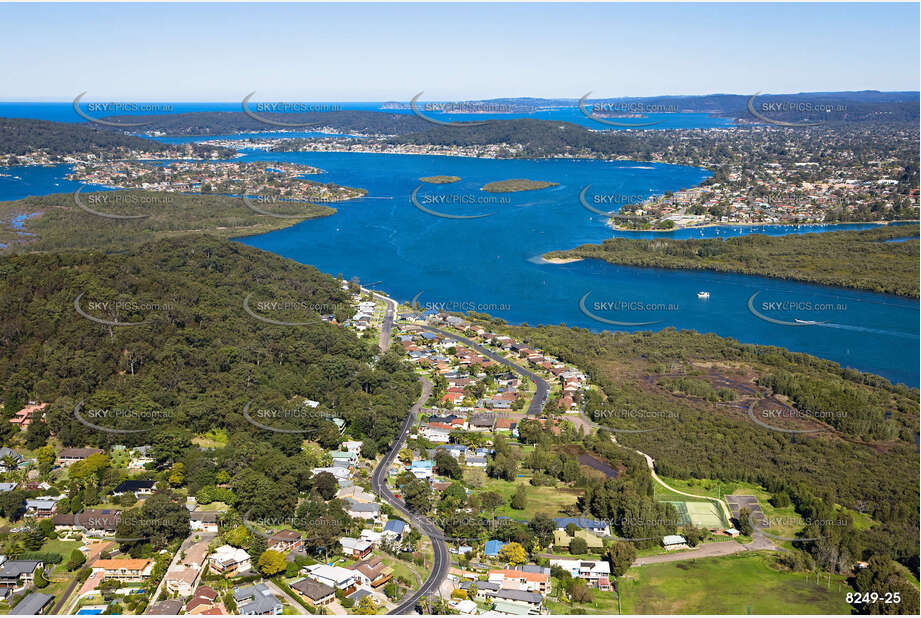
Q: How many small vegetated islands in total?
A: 2